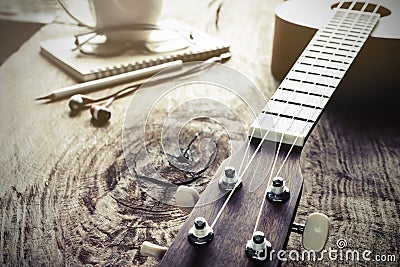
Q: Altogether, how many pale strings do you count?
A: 4